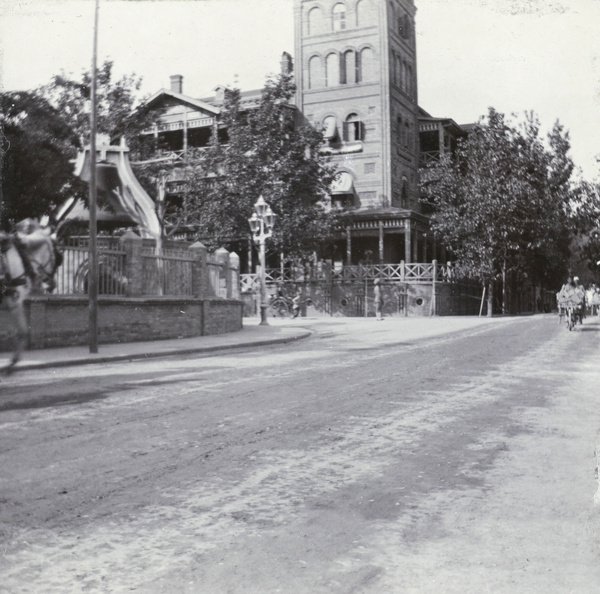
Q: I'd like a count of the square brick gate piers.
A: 4